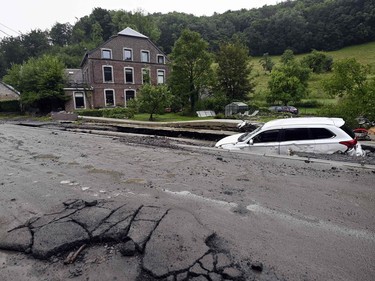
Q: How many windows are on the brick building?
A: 11